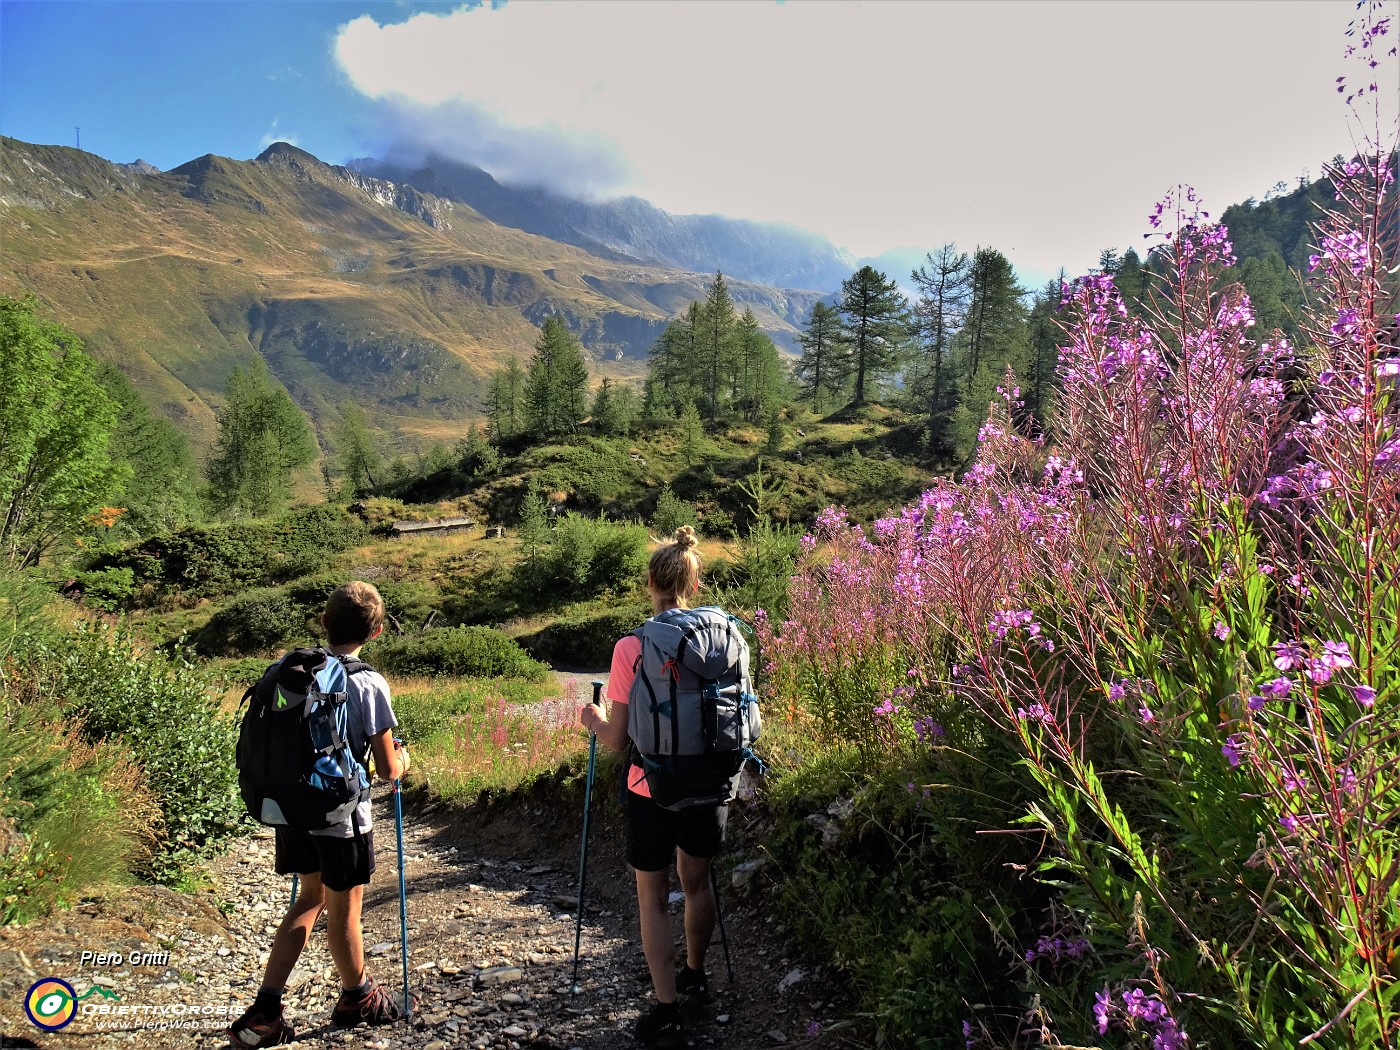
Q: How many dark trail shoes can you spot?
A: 4